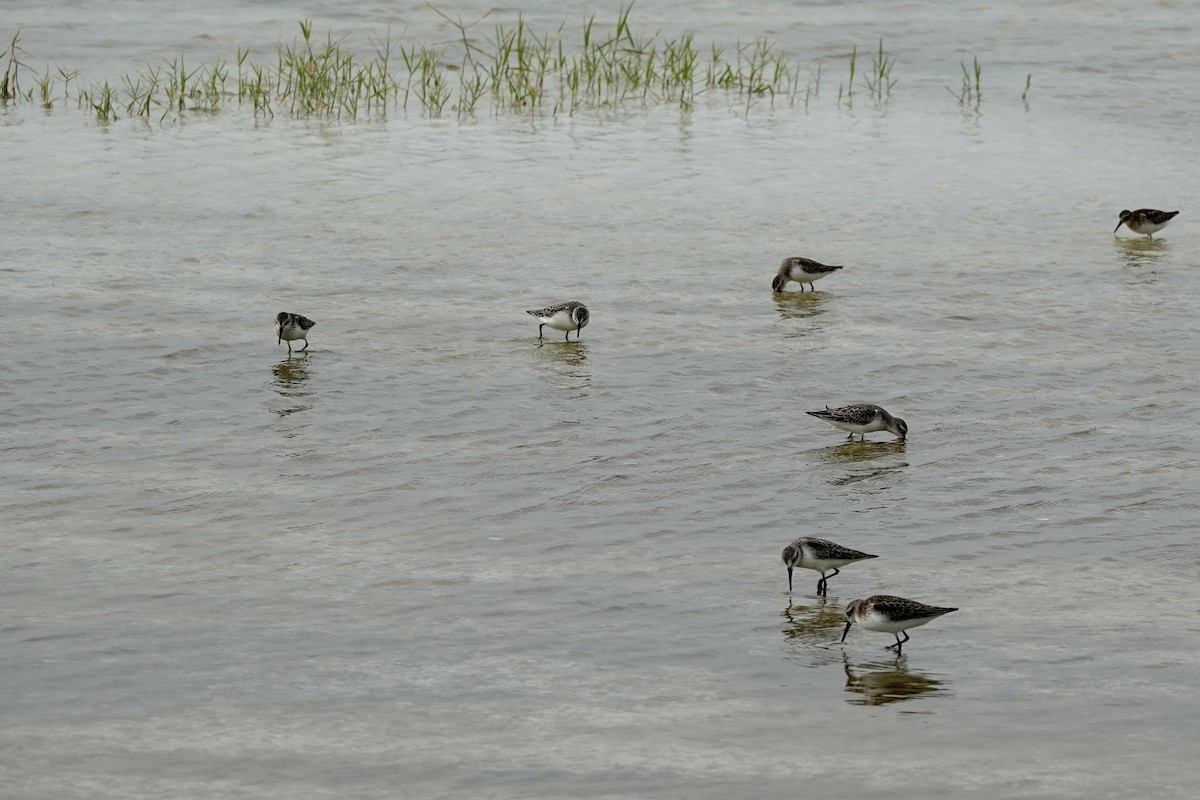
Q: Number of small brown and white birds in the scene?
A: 7